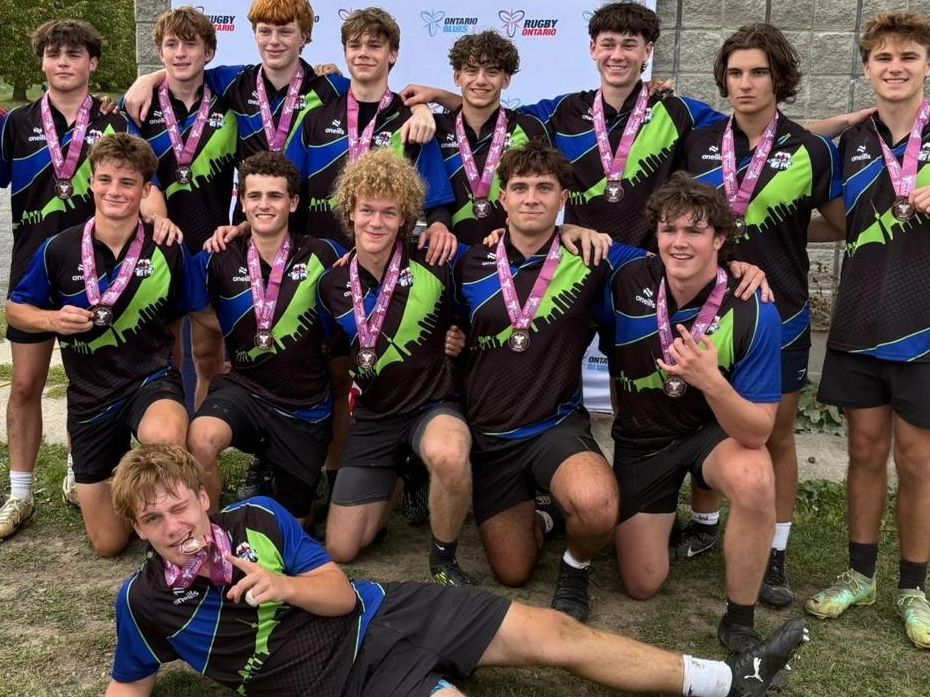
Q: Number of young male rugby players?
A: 14